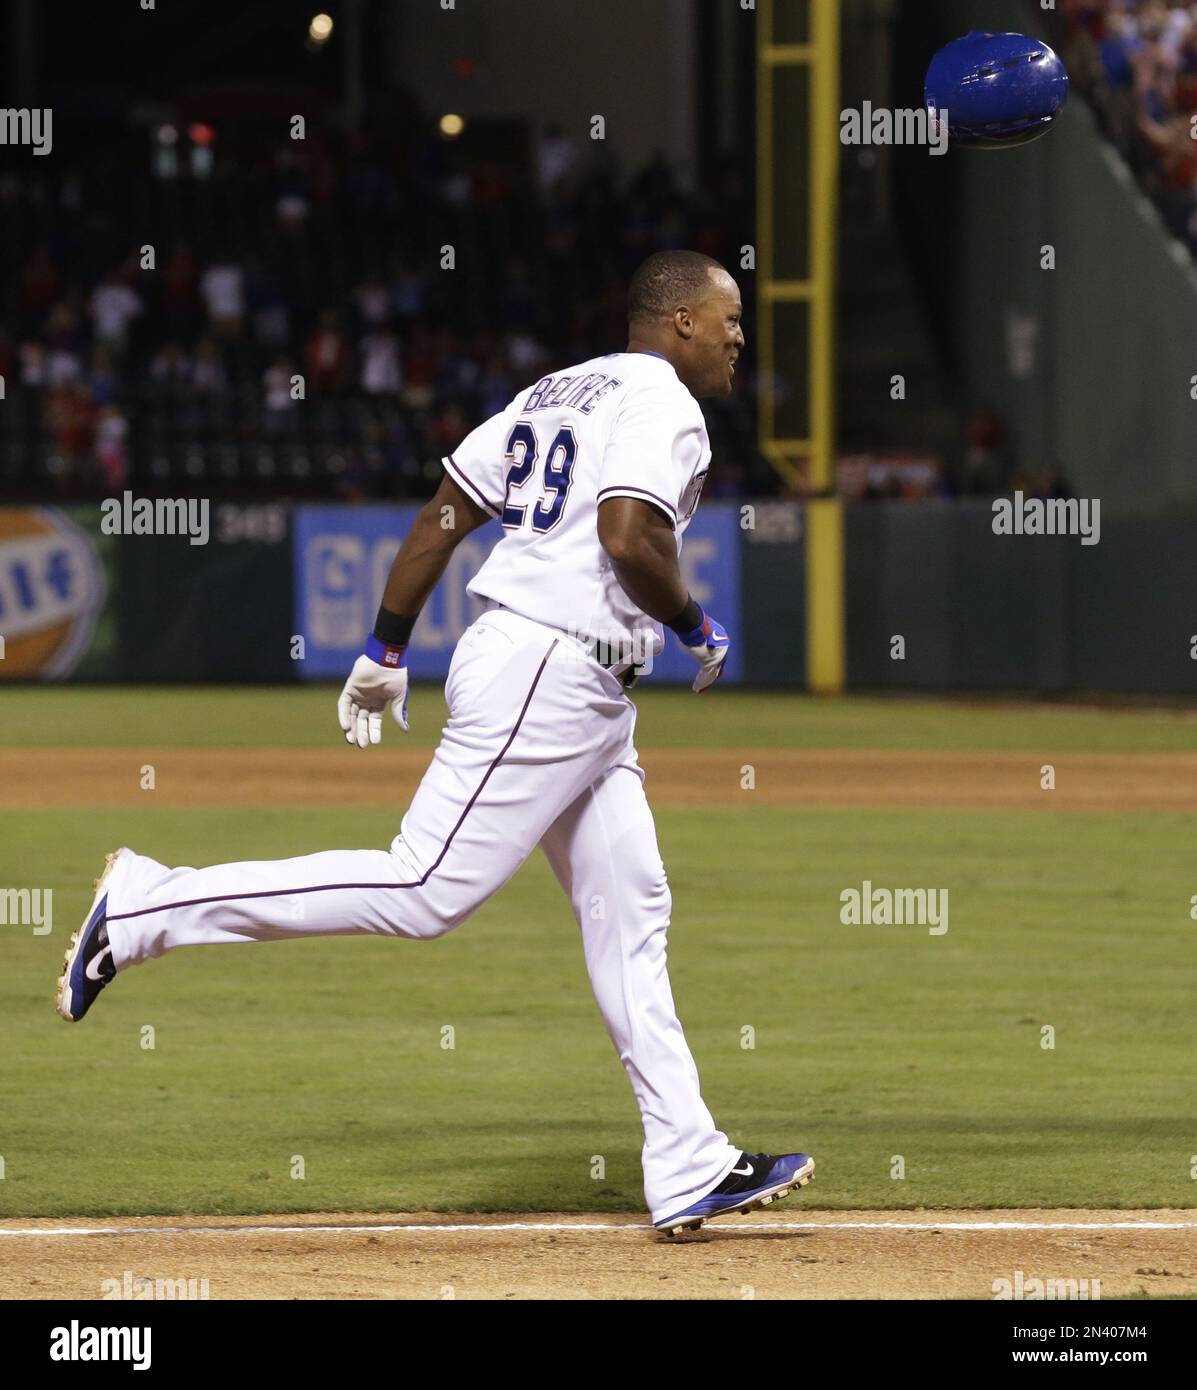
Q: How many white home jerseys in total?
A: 1